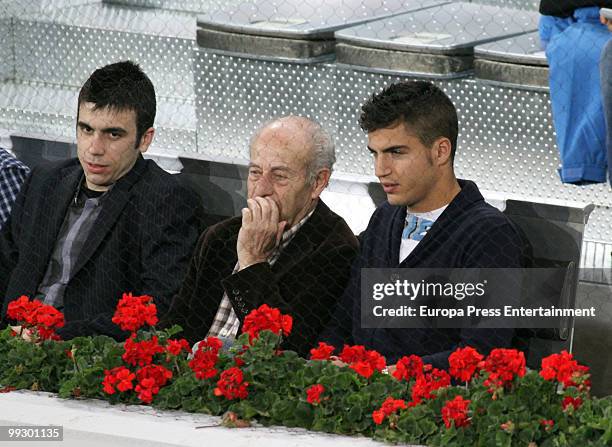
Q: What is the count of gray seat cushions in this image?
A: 3